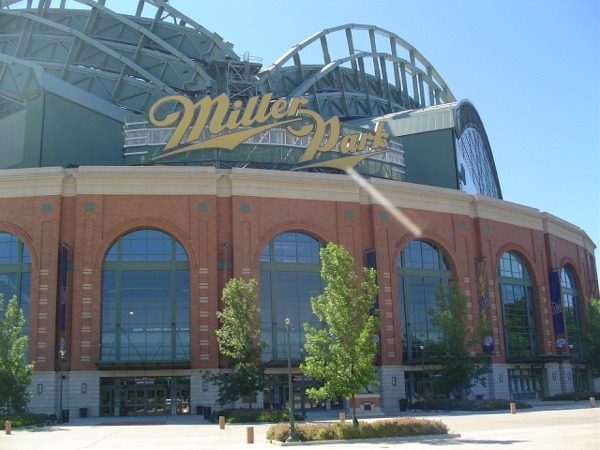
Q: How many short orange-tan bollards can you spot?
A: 6